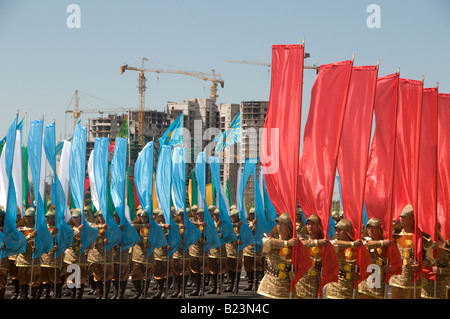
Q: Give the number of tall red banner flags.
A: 7